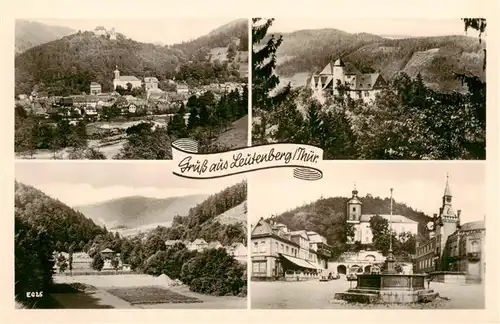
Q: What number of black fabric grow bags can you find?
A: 0